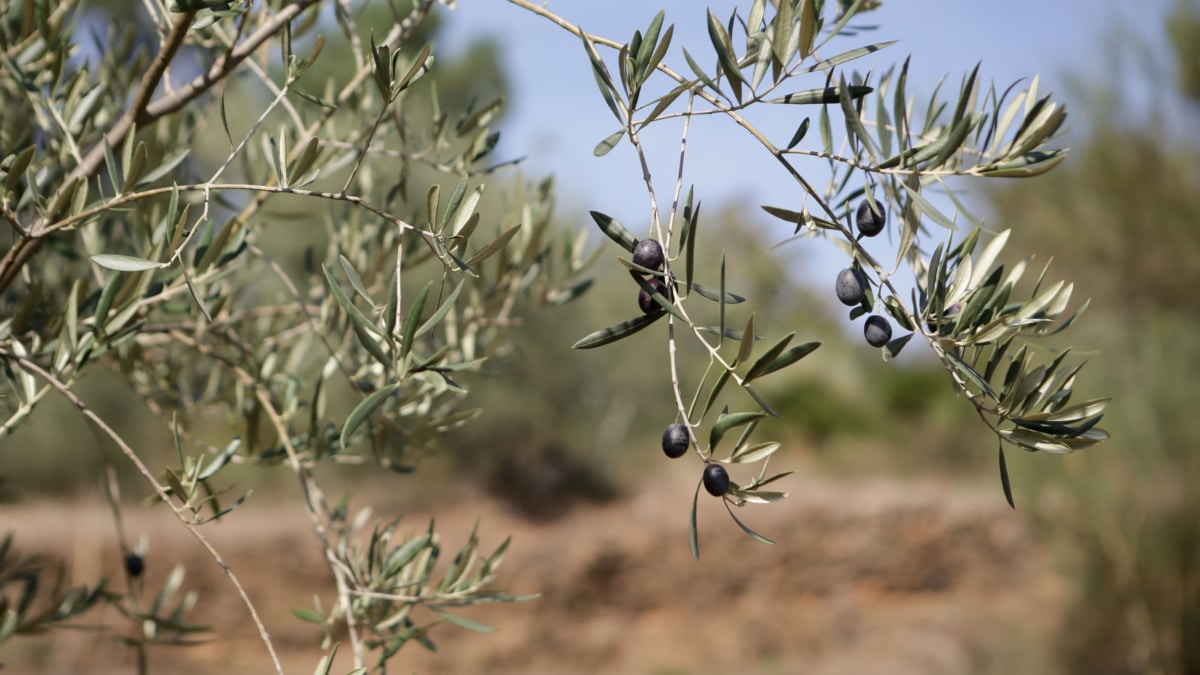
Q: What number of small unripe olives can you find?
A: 0